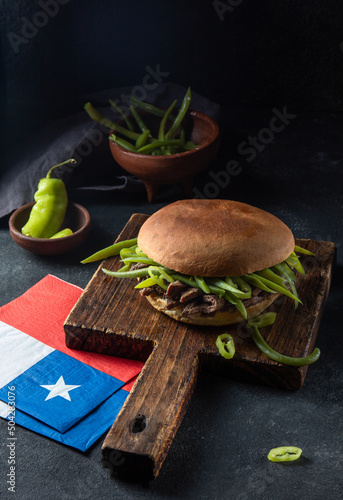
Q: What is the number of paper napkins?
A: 2